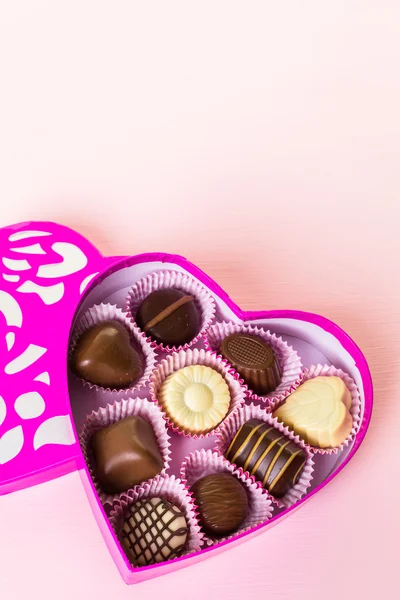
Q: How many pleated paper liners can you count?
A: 9